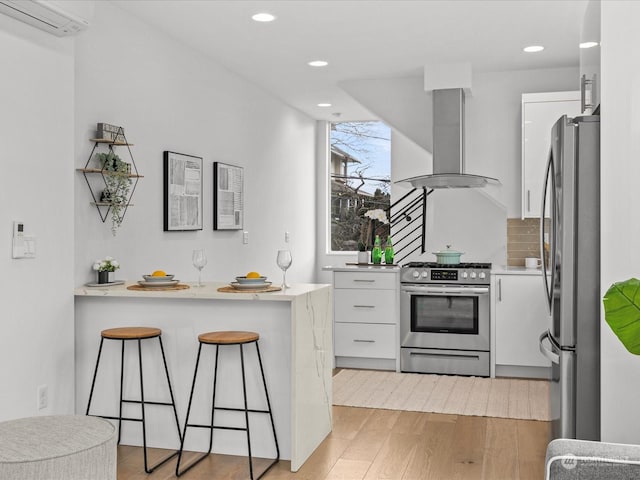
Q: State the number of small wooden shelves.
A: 3